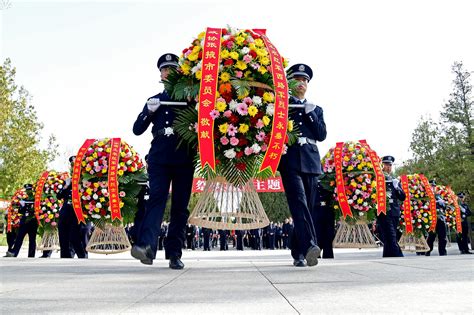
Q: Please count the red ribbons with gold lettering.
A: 11